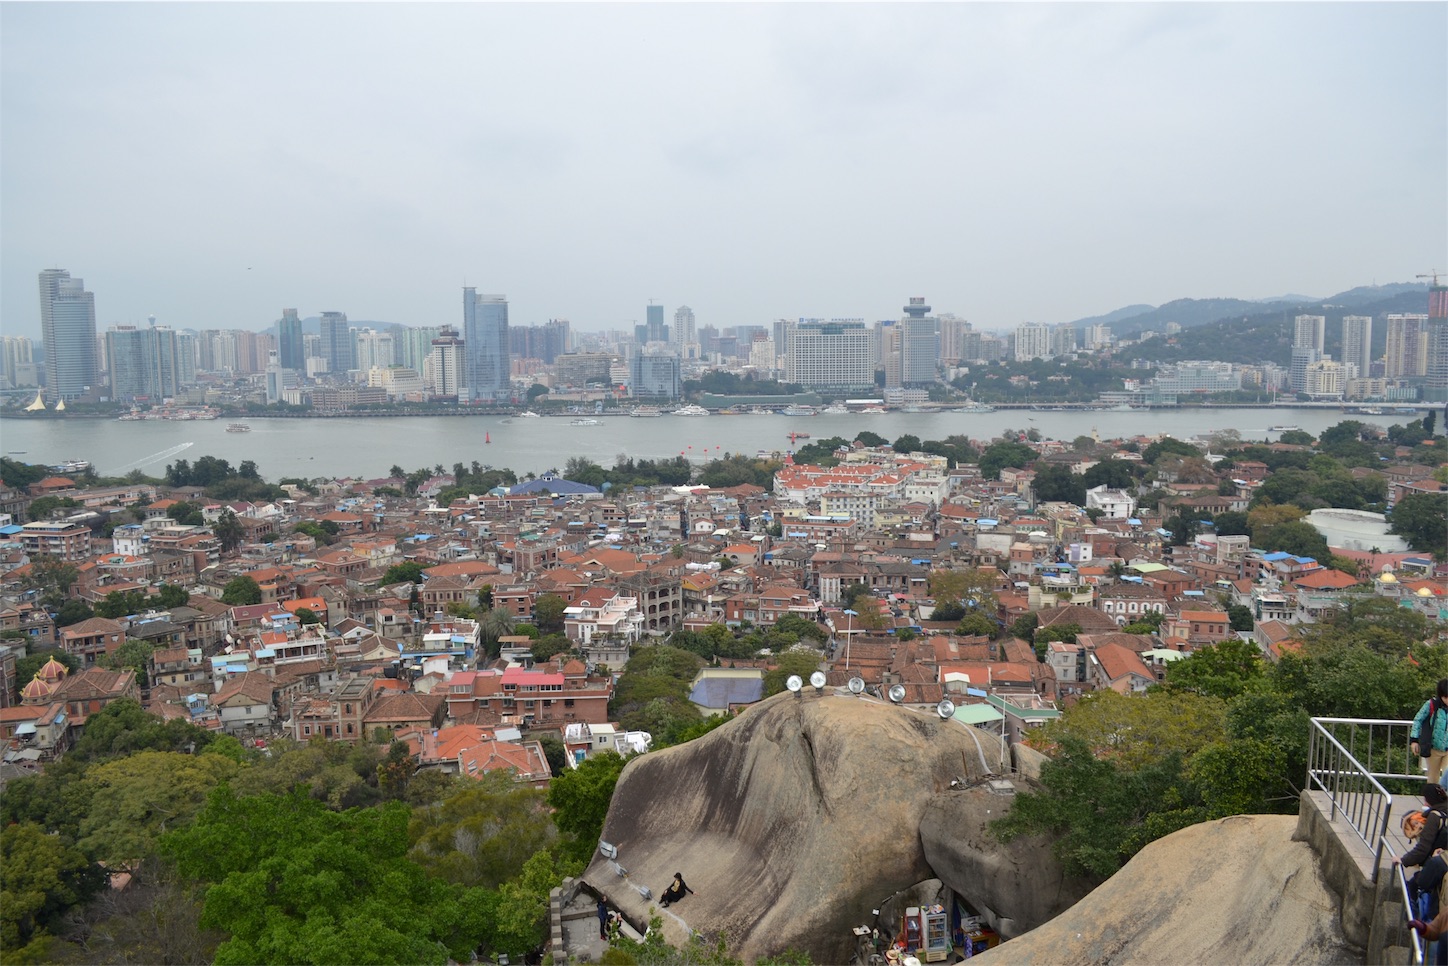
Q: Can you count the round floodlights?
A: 5